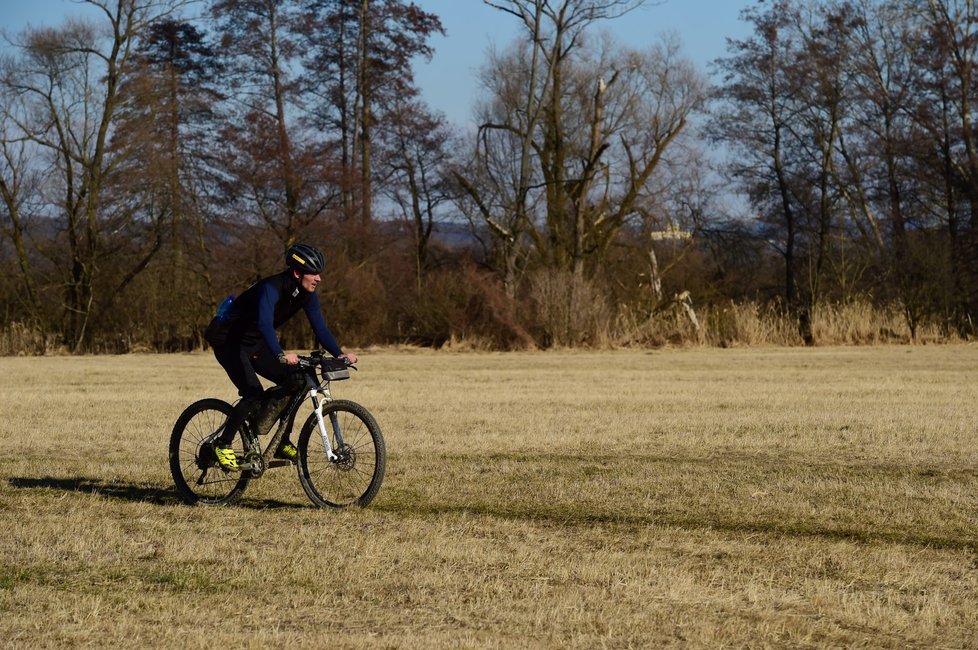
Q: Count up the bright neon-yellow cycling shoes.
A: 2